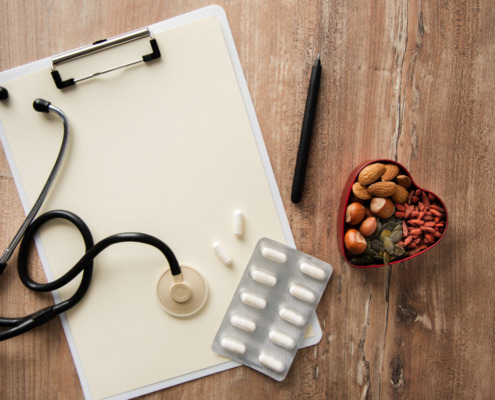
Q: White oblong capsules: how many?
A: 12